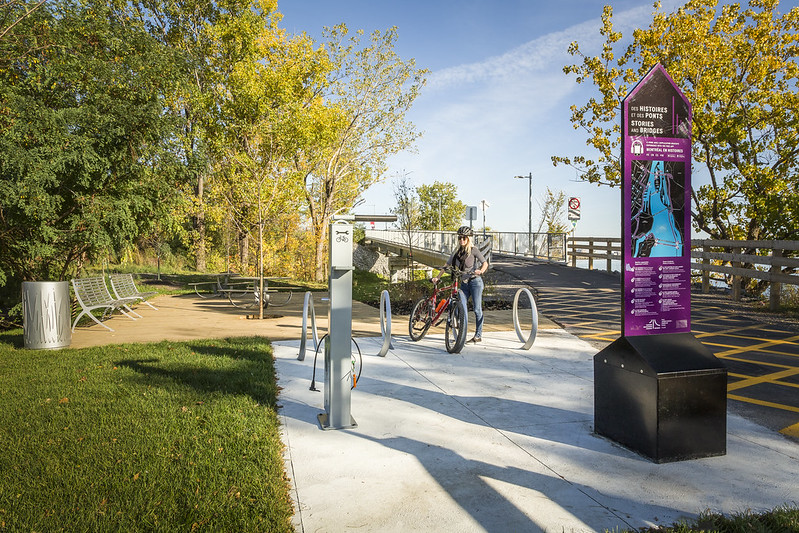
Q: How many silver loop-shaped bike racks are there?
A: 4